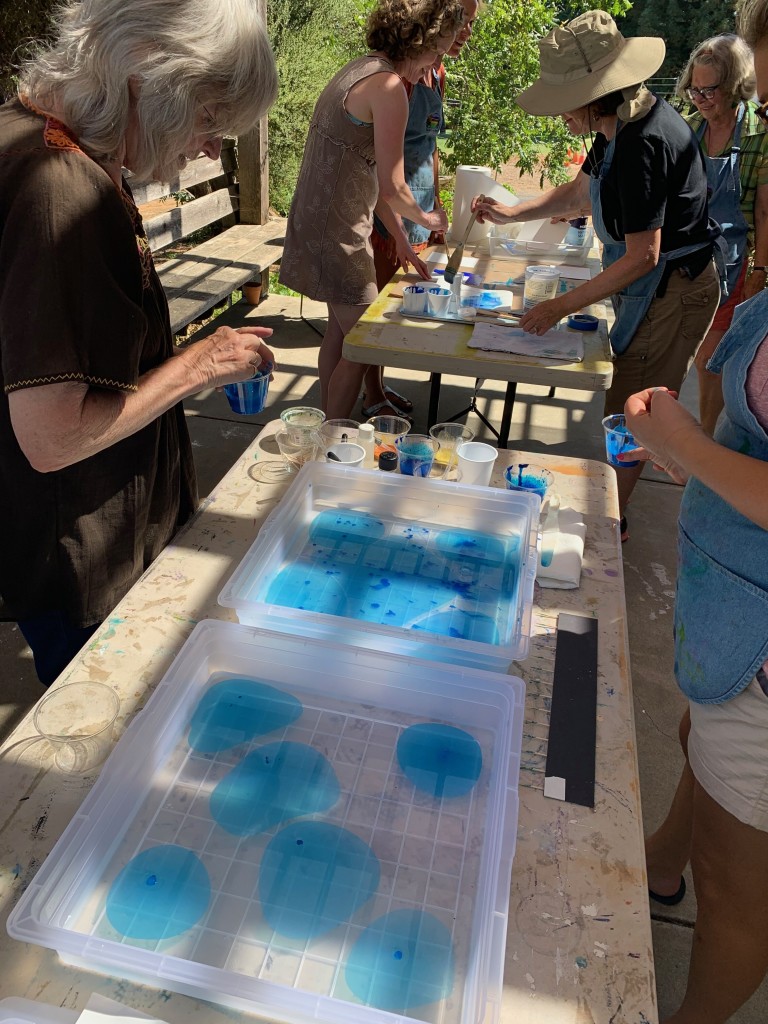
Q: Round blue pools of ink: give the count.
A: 6